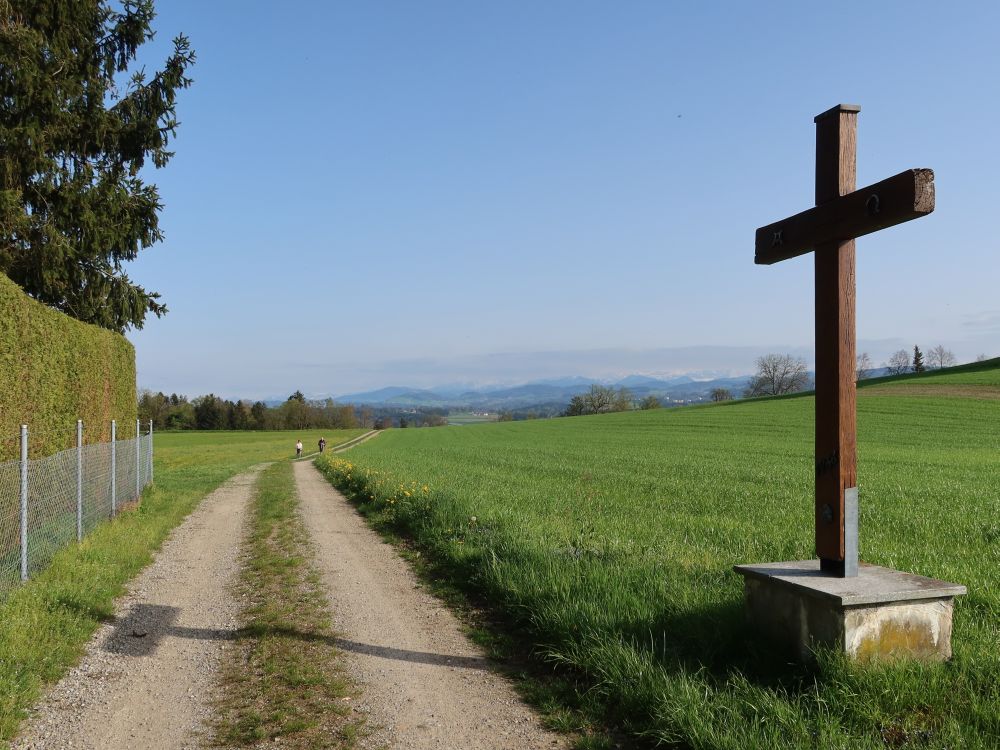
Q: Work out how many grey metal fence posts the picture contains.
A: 5